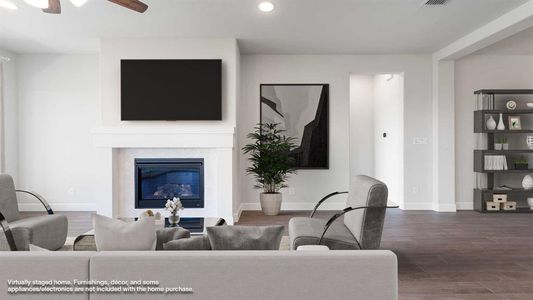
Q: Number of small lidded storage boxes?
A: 3